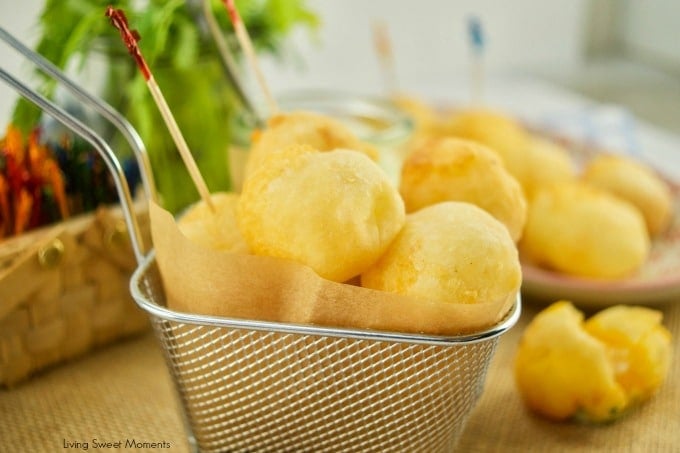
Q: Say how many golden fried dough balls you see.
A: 11